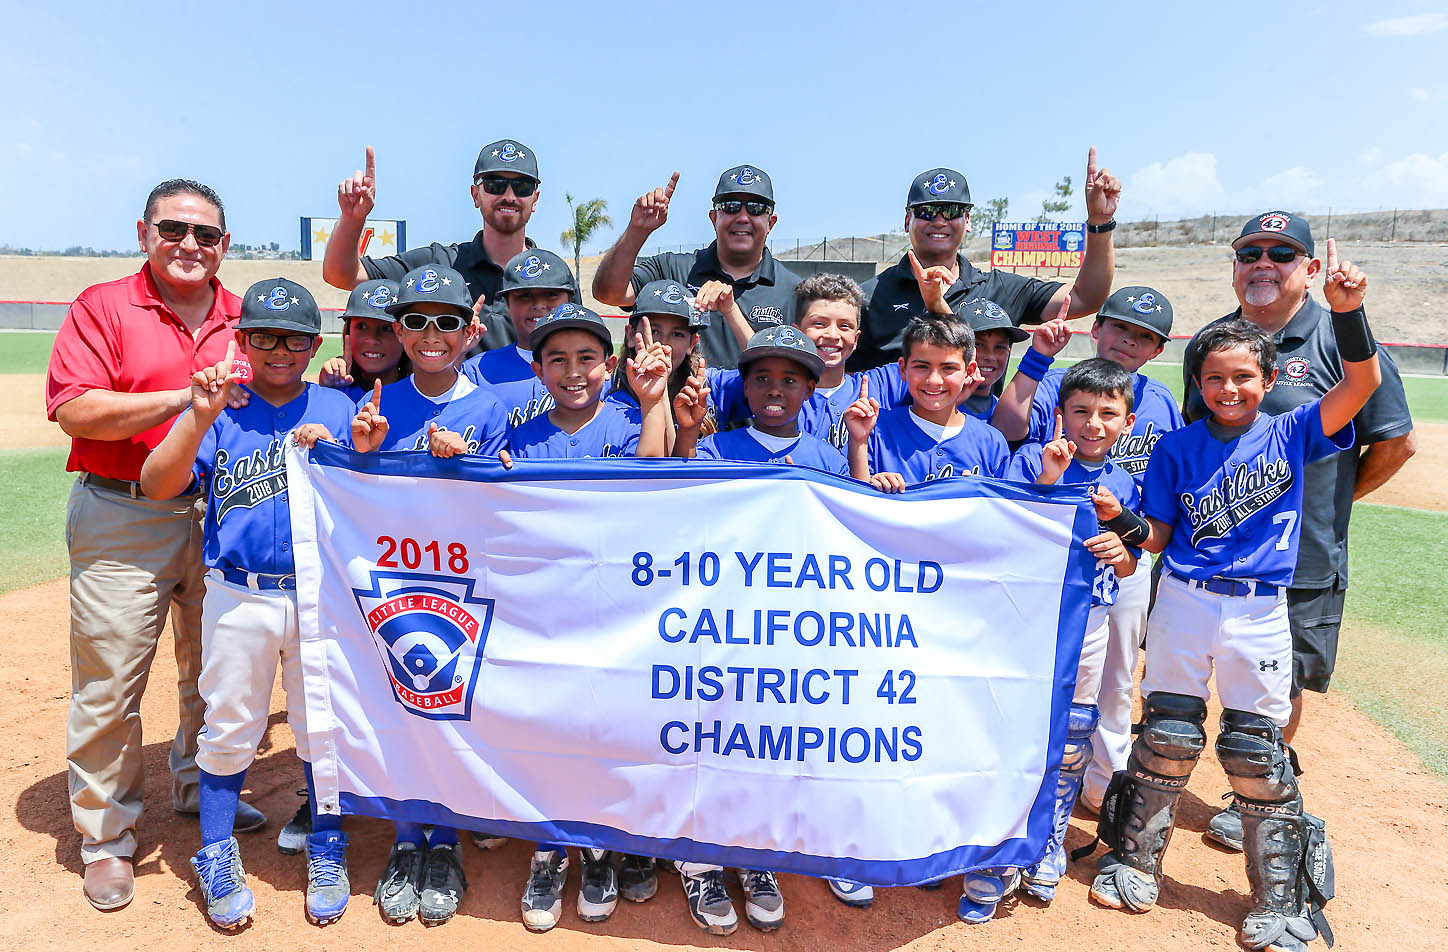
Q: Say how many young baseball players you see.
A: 13